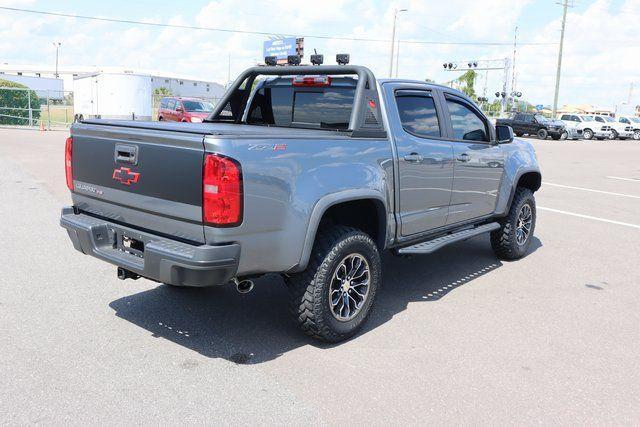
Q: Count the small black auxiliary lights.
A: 4